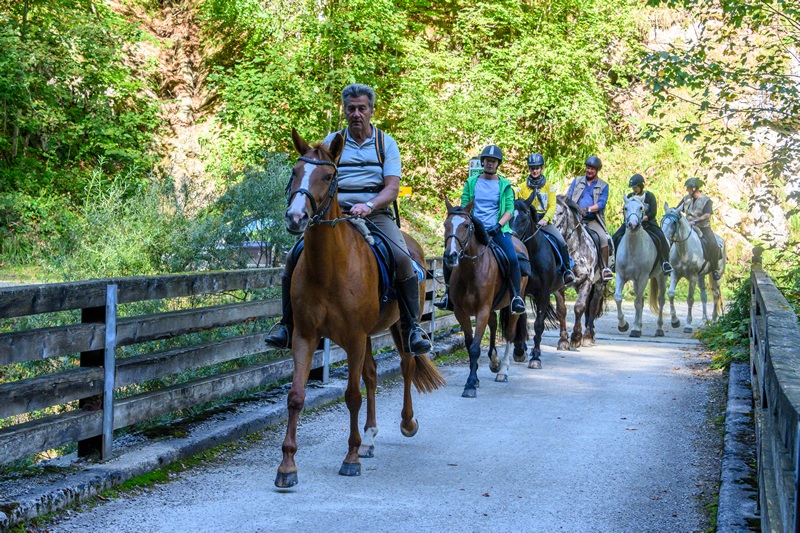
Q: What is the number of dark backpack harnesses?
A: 1